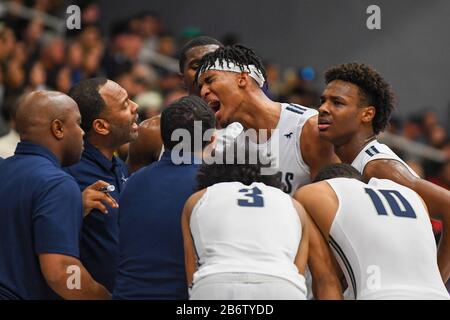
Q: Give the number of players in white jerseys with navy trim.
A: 4